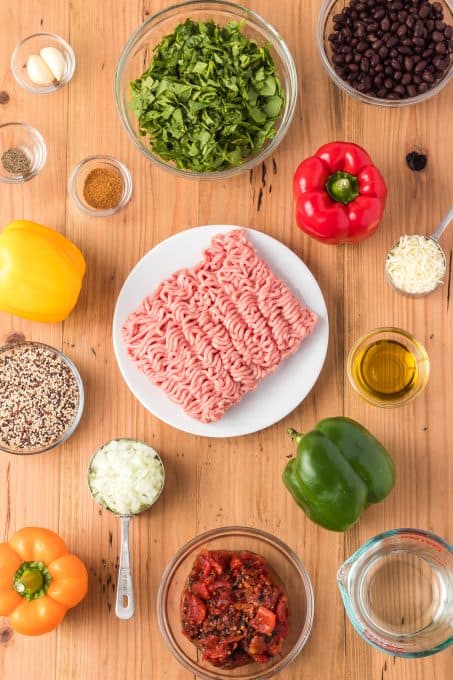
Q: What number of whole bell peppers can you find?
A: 4